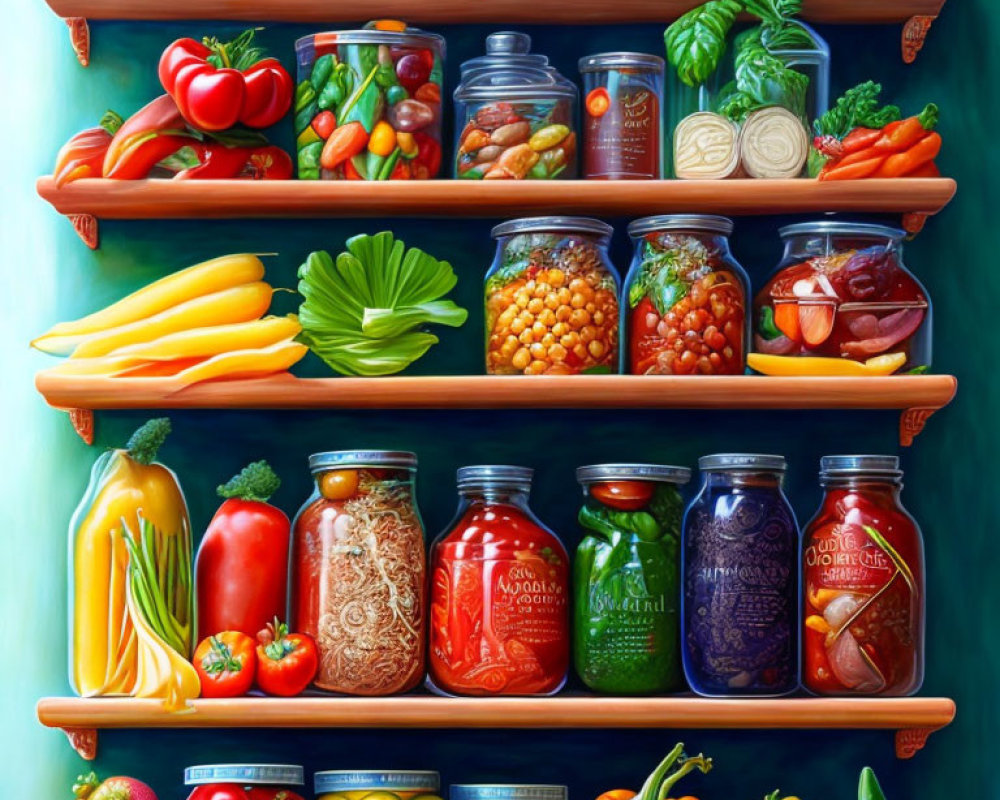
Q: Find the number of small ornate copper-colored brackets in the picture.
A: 8